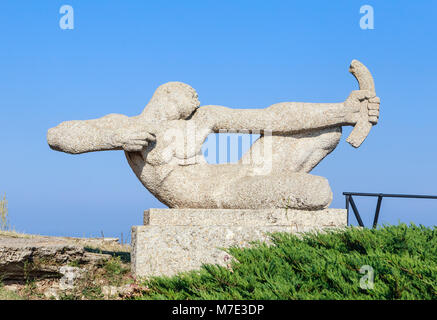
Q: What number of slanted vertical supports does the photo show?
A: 2